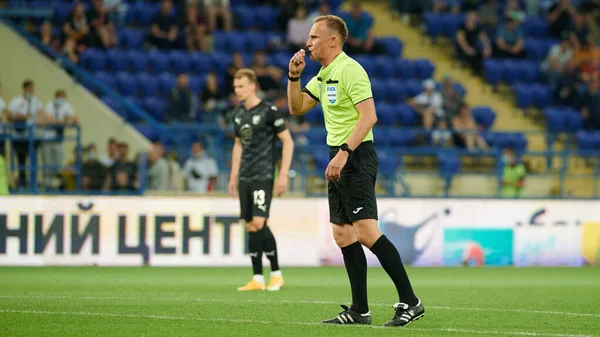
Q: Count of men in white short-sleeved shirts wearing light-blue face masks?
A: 2